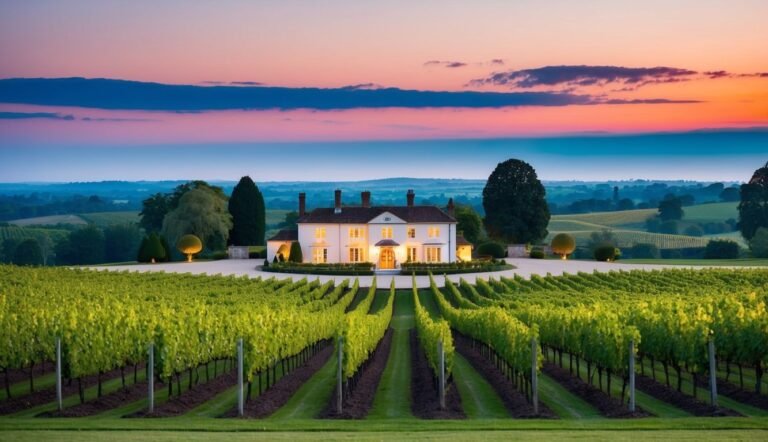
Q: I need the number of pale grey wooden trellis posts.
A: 8